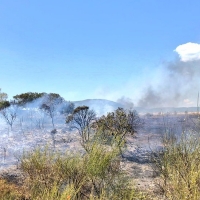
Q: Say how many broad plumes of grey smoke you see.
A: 1